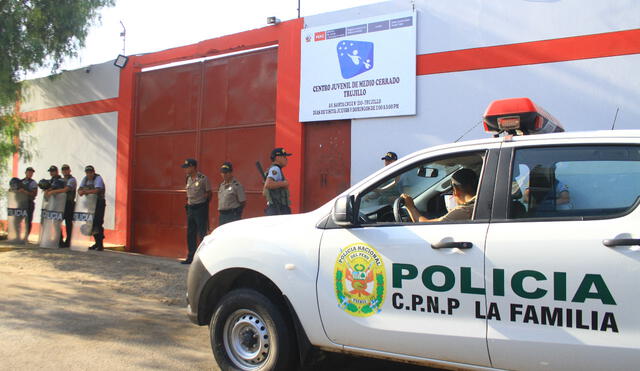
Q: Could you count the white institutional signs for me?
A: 1